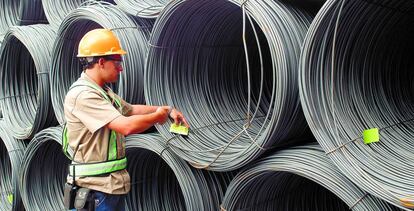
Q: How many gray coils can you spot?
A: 11